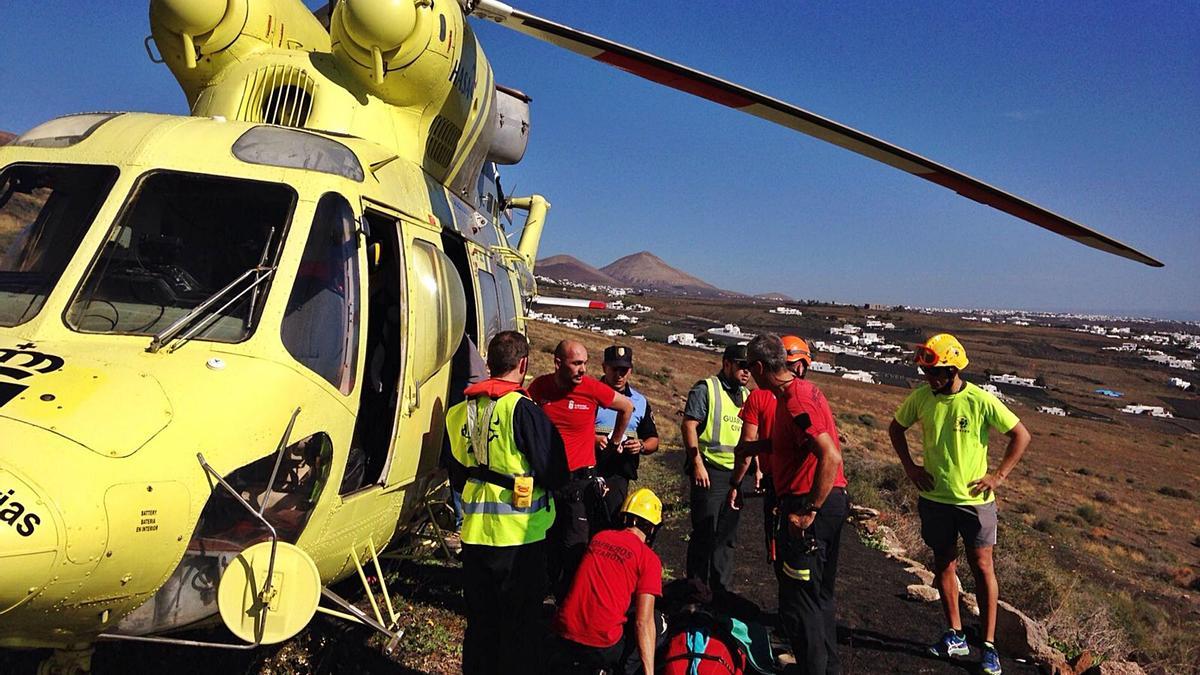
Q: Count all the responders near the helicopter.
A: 8